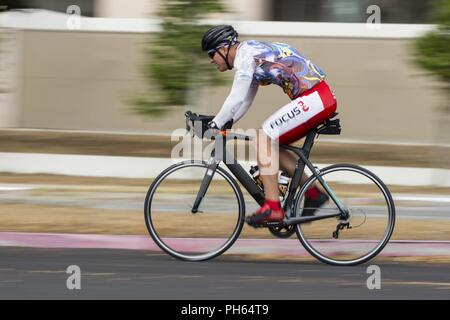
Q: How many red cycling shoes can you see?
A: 2